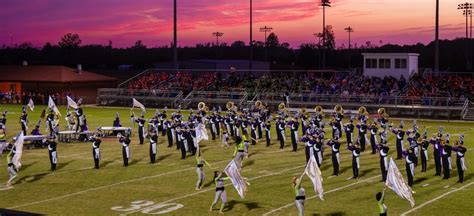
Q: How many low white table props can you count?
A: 3